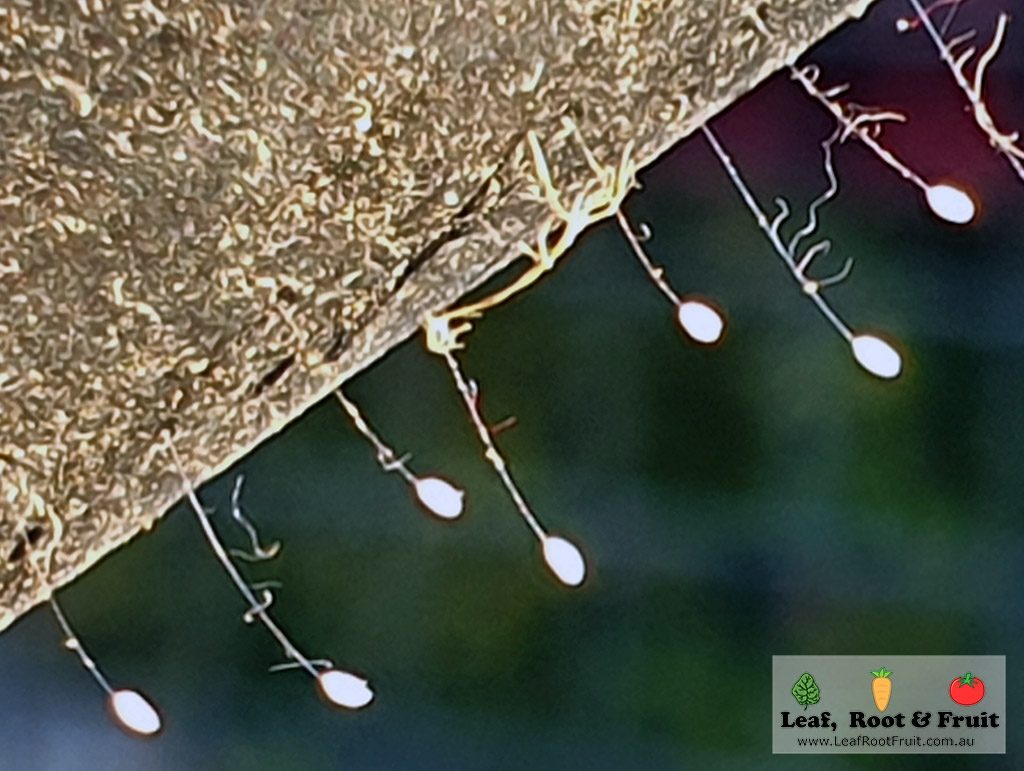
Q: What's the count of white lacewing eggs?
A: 7